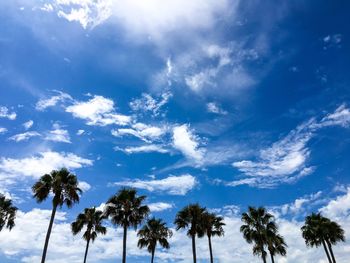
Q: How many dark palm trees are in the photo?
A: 11